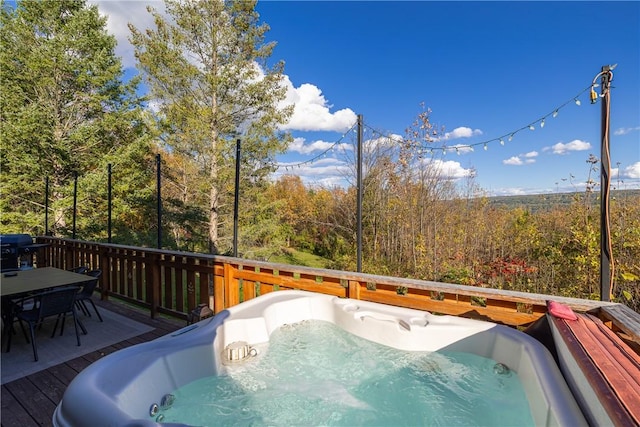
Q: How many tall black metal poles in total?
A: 7